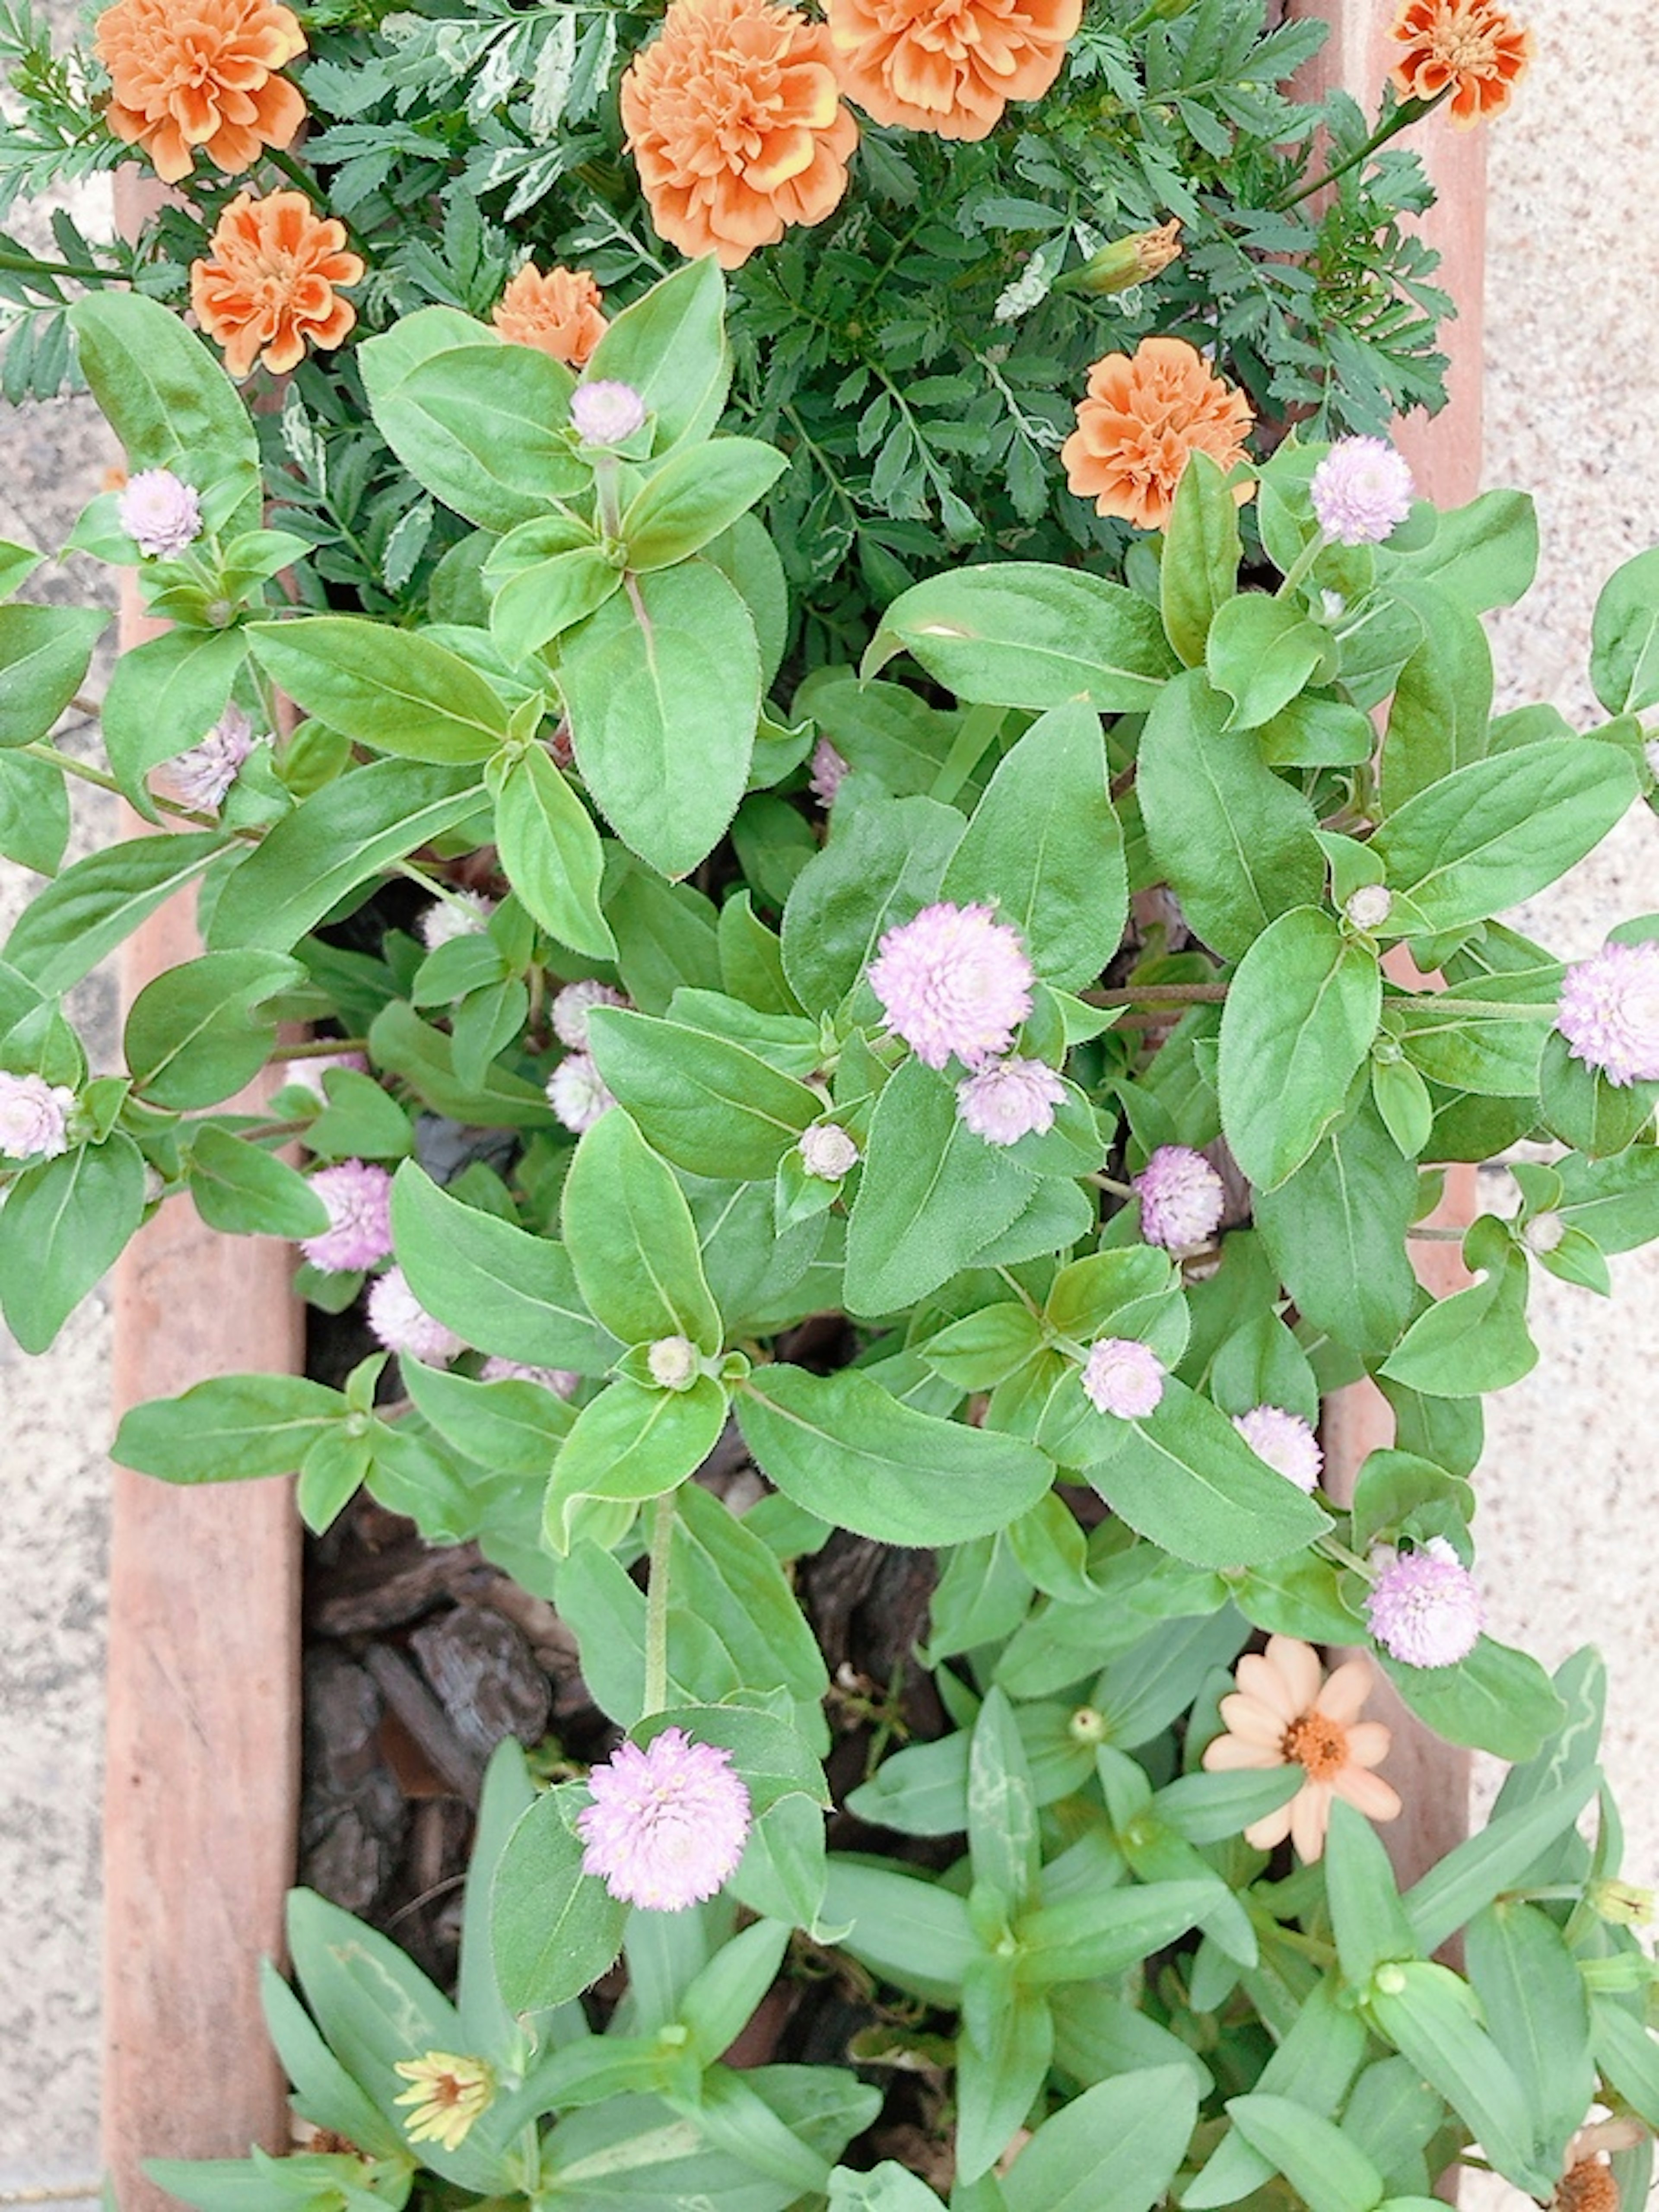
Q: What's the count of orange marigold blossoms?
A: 7